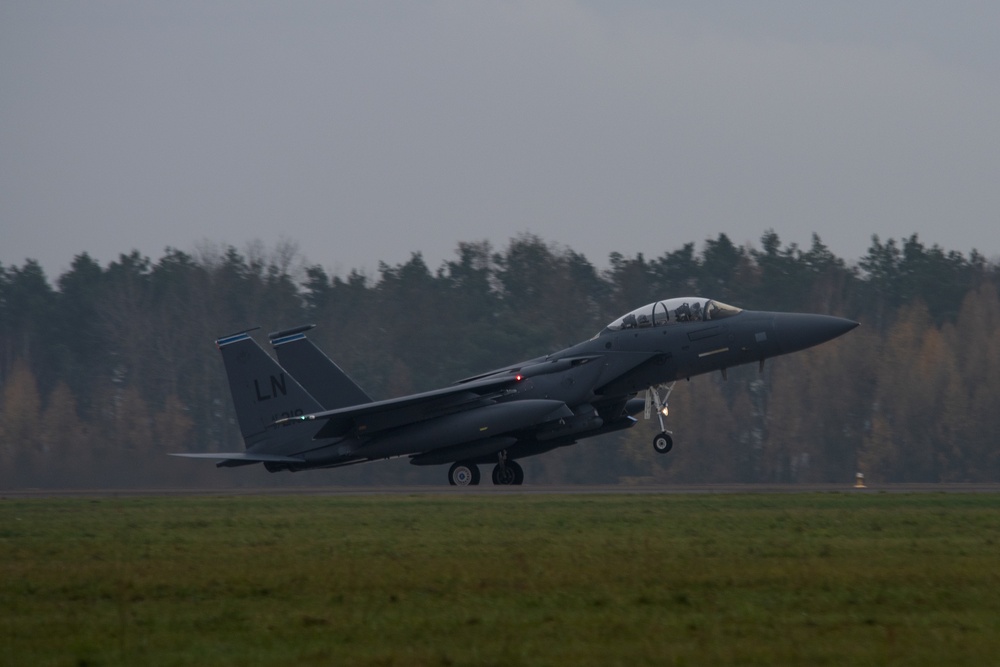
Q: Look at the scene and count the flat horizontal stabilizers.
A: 1